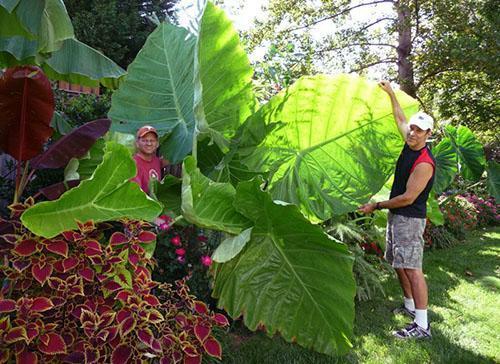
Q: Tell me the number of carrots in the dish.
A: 0